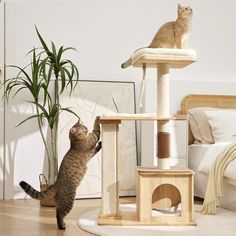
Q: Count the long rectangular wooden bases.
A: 2